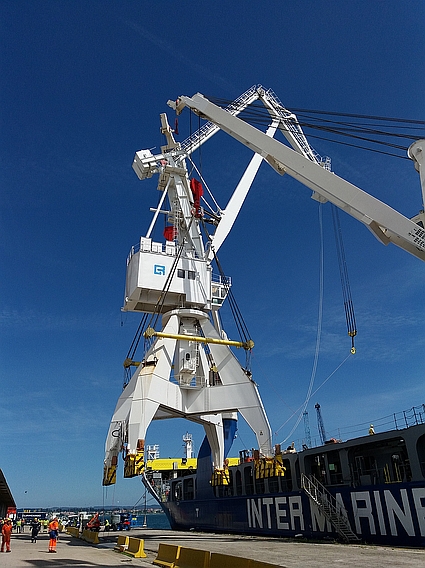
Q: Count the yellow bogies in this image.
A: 4